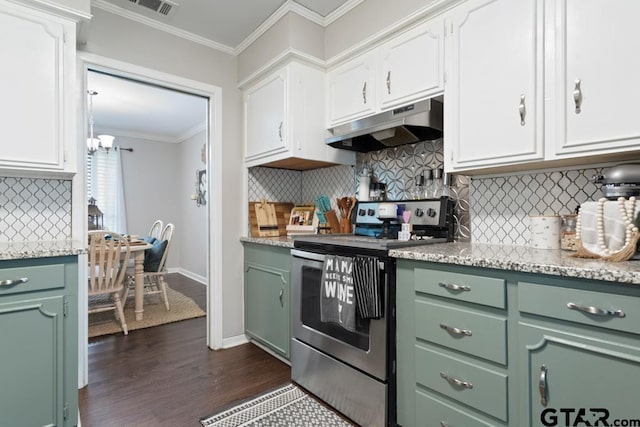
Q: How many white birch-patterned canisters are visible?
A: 1